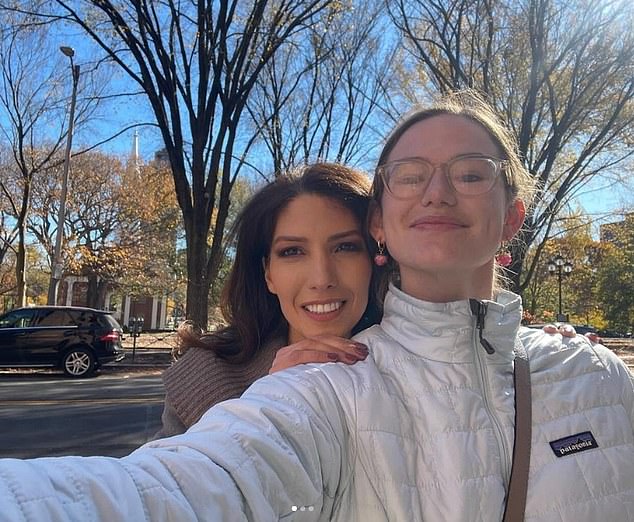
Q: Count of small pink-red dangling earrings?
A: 2